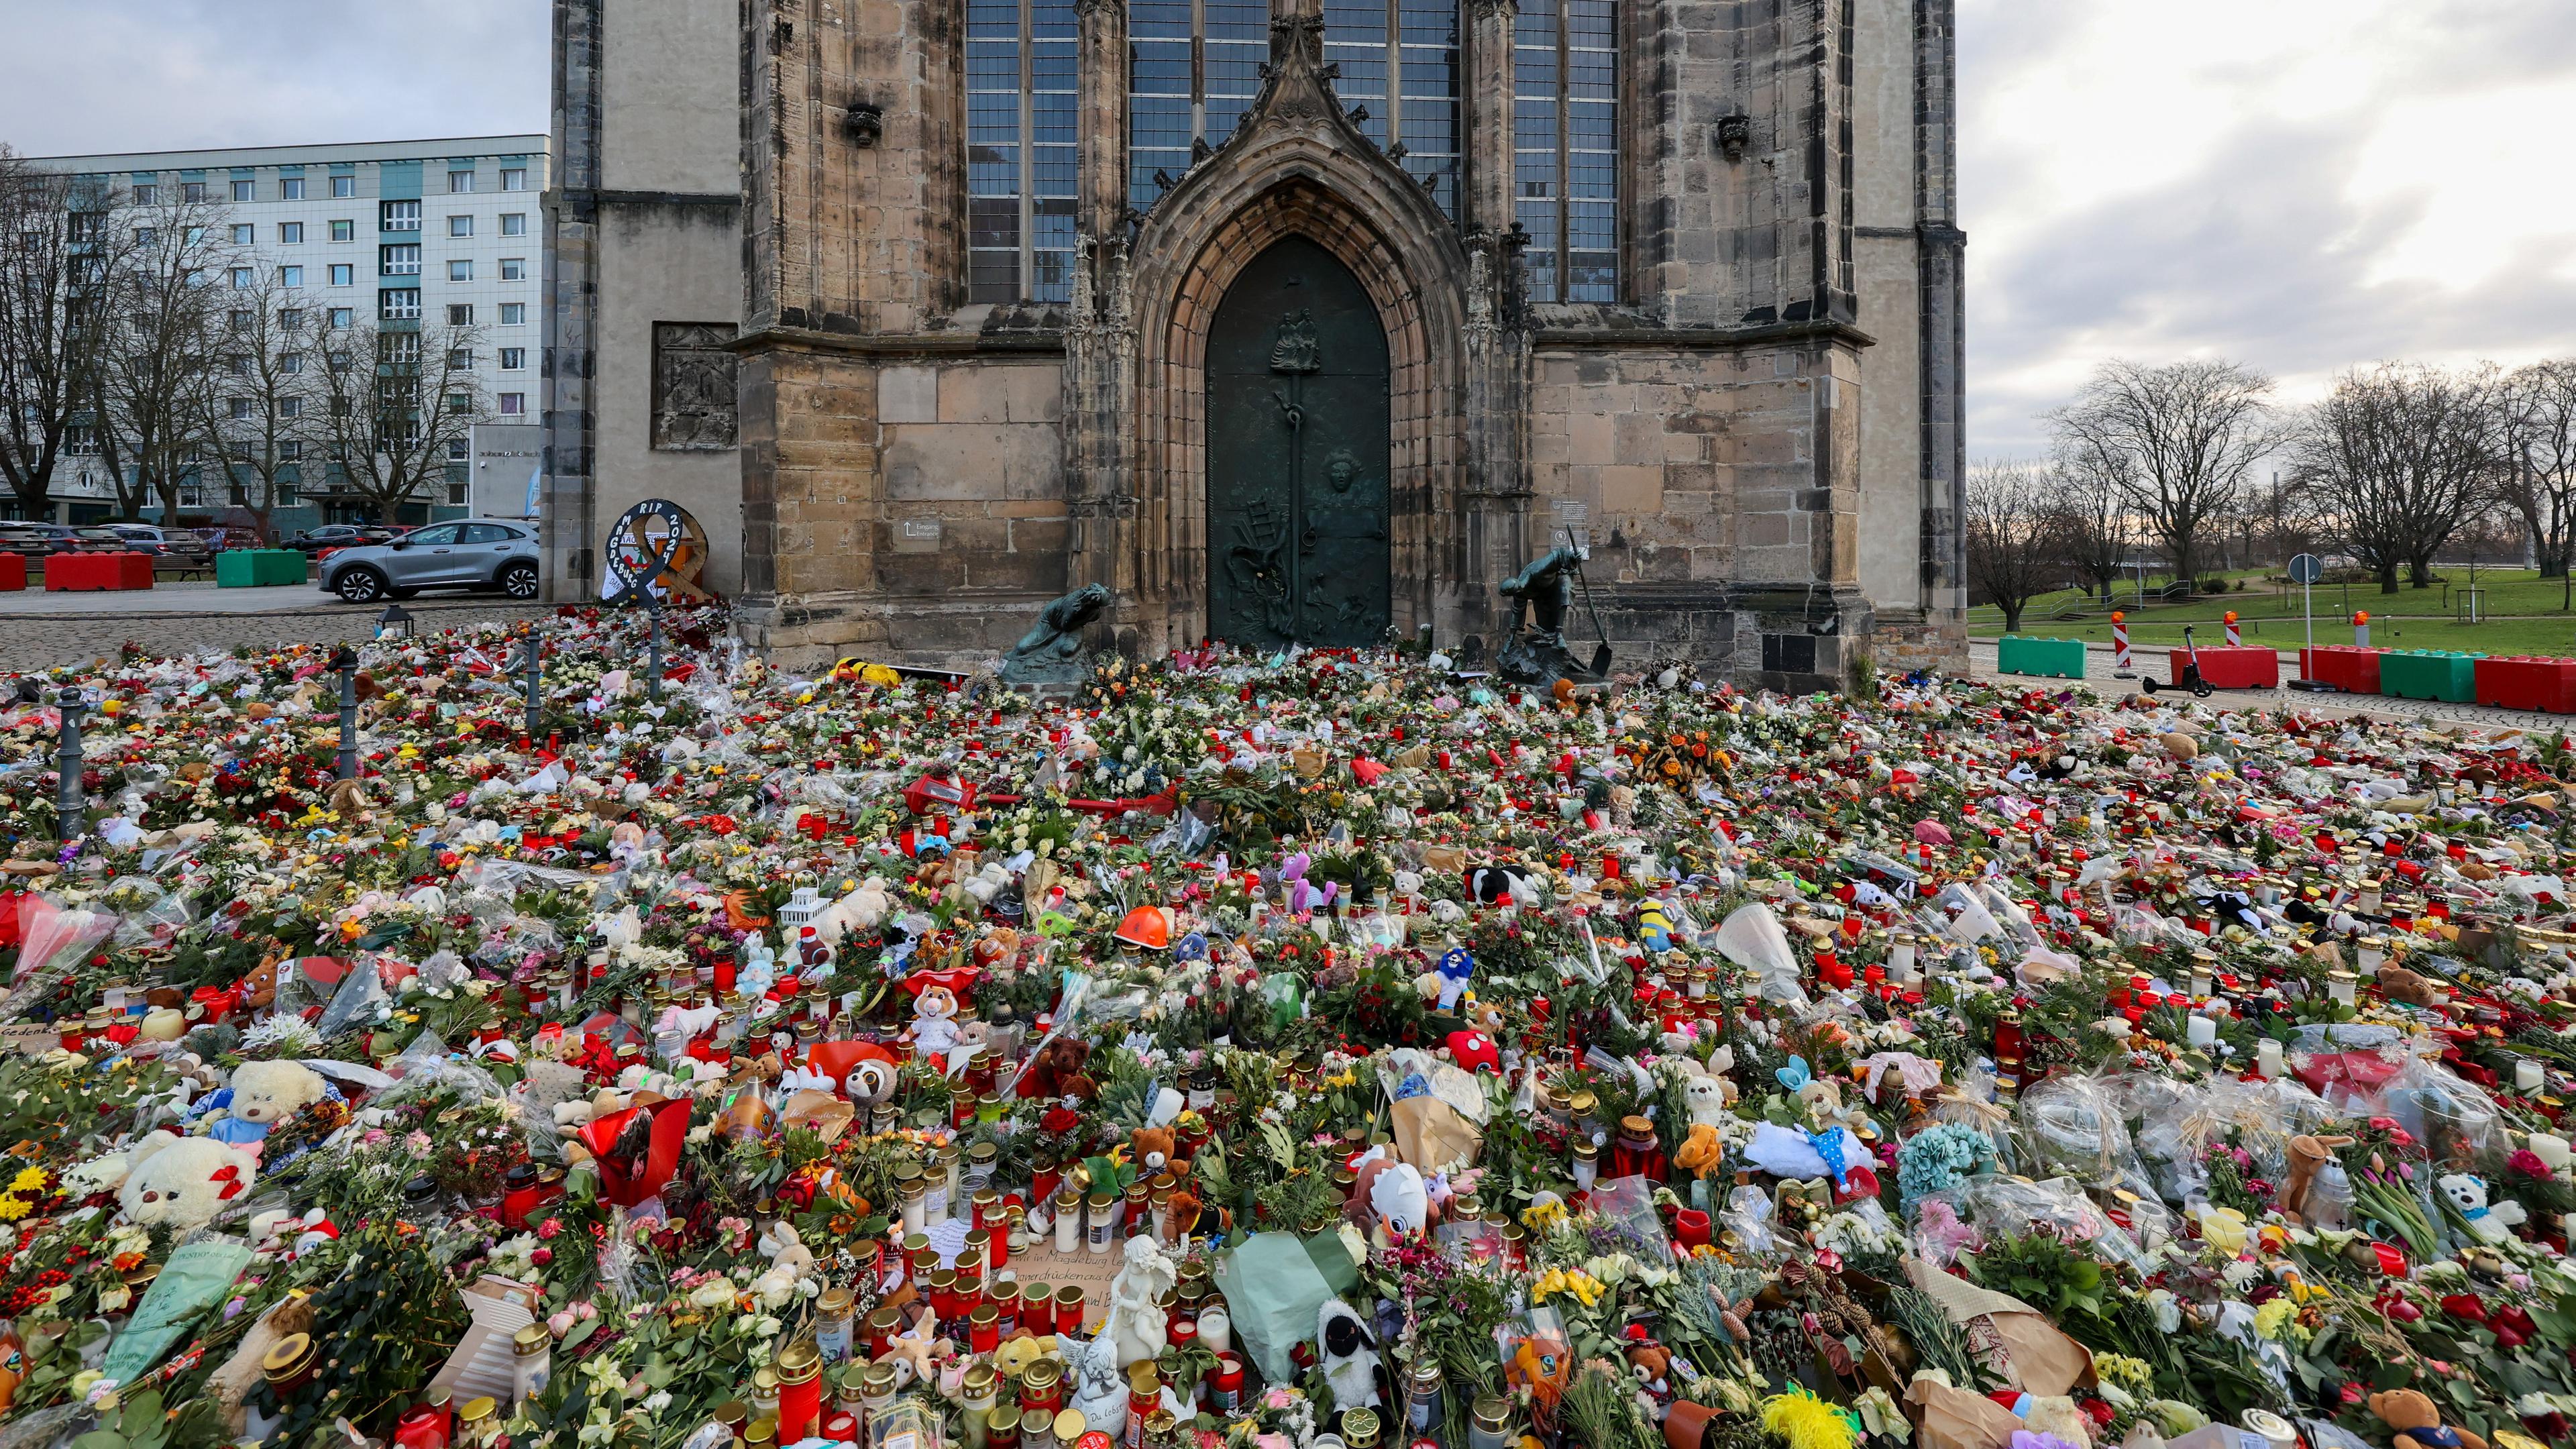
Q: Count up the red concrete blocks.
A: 6